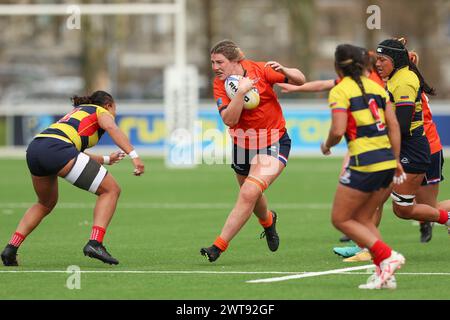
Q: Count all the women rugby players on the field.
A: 6